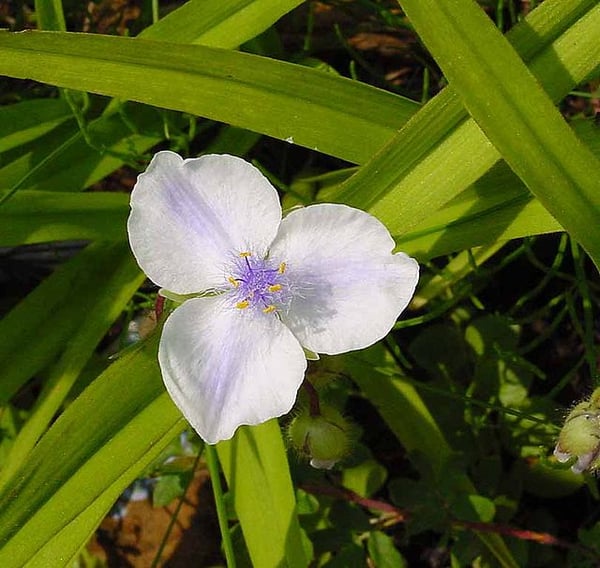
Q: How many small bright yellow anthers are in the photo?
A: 6